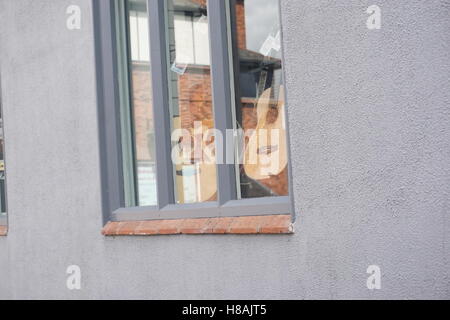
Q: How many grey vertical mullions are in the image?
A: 2